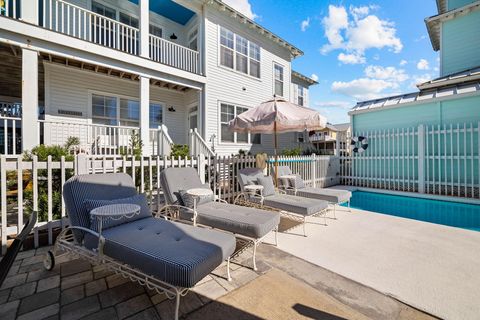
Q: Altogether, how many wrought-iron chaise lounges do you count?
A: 4